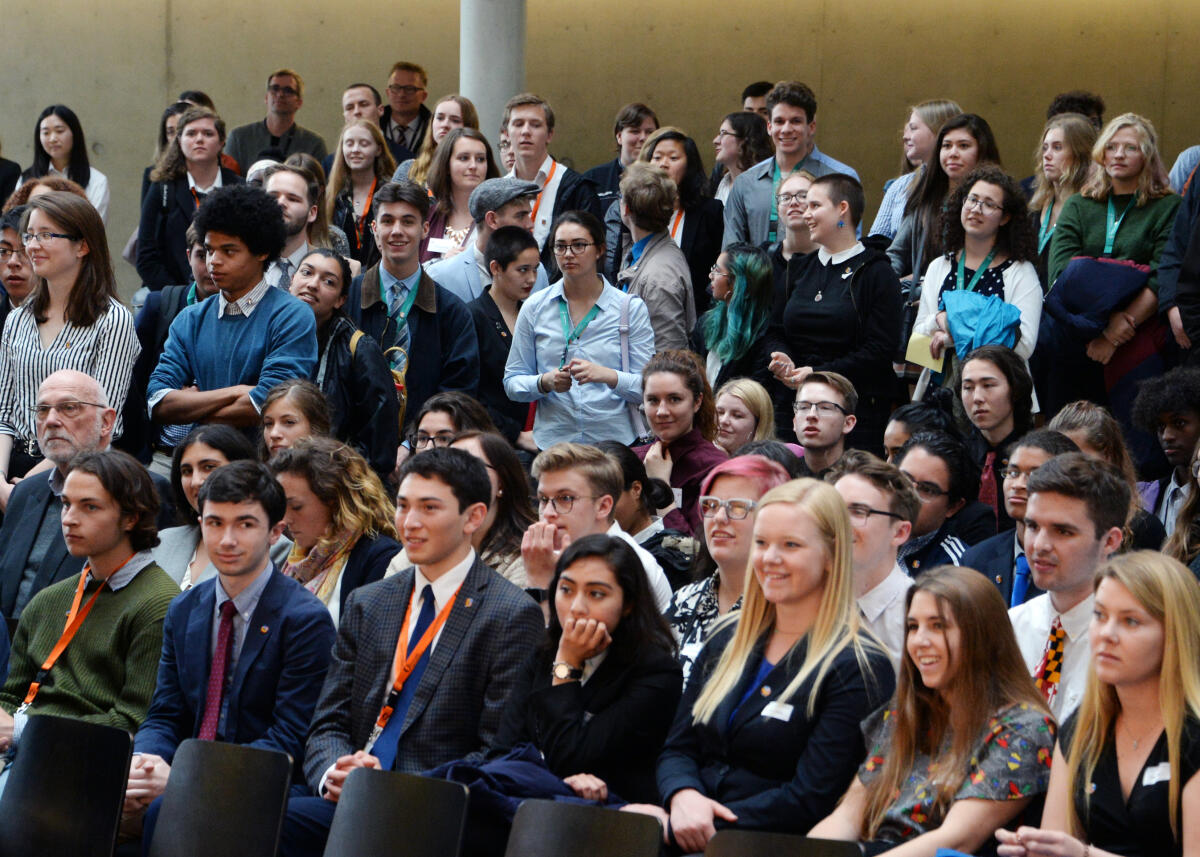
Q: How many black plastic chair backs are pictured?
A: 5